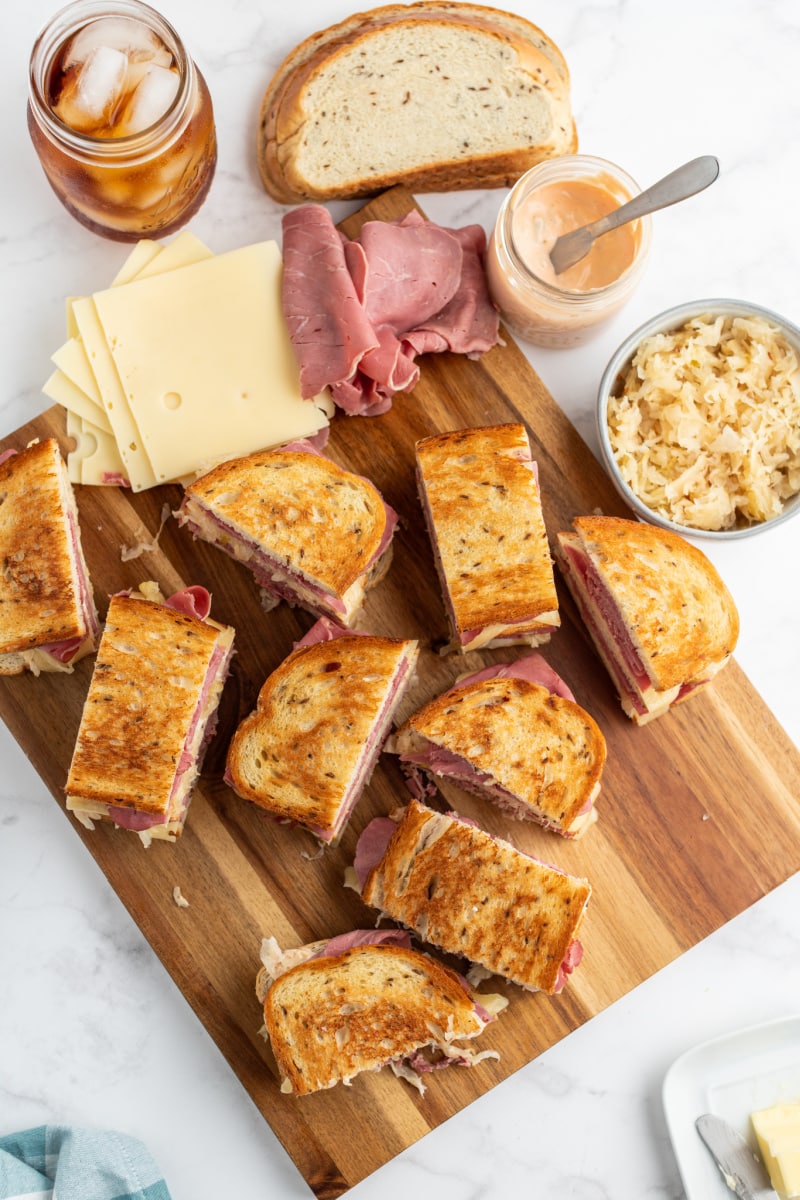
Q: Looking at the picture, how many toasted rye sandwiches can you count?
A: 9